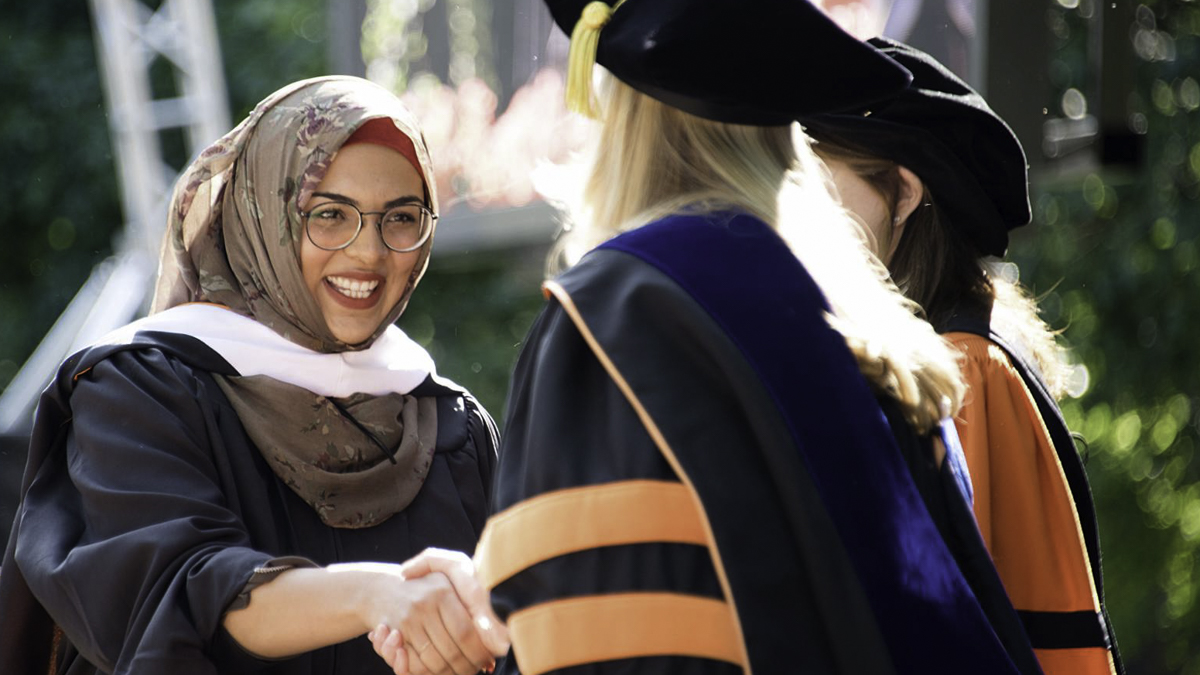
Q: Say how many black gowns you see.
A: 2